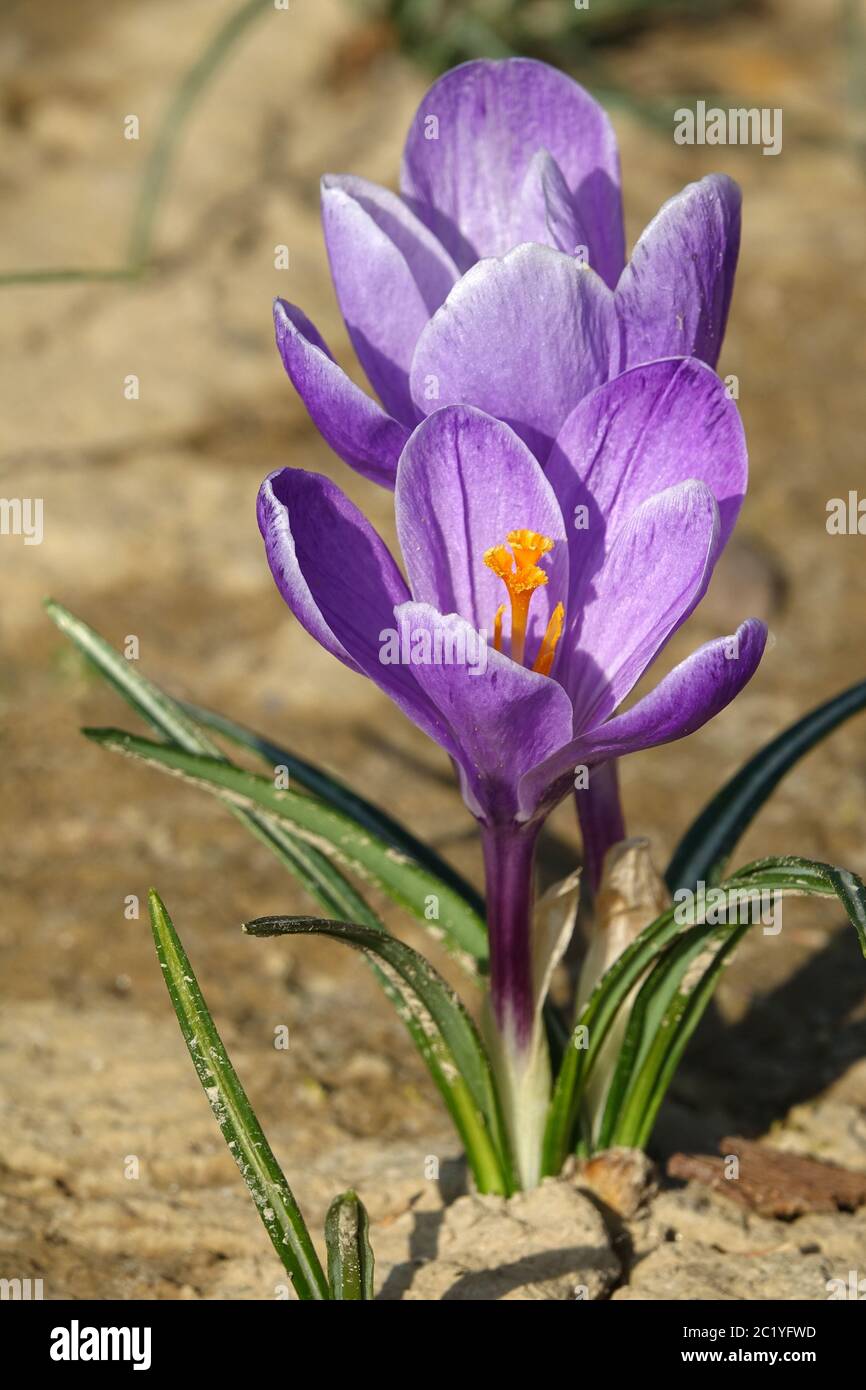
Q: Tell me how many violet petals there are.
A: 12